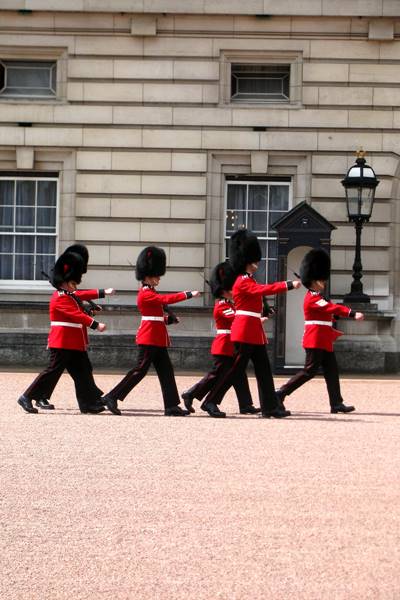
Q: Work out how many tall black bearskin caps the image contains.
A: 6